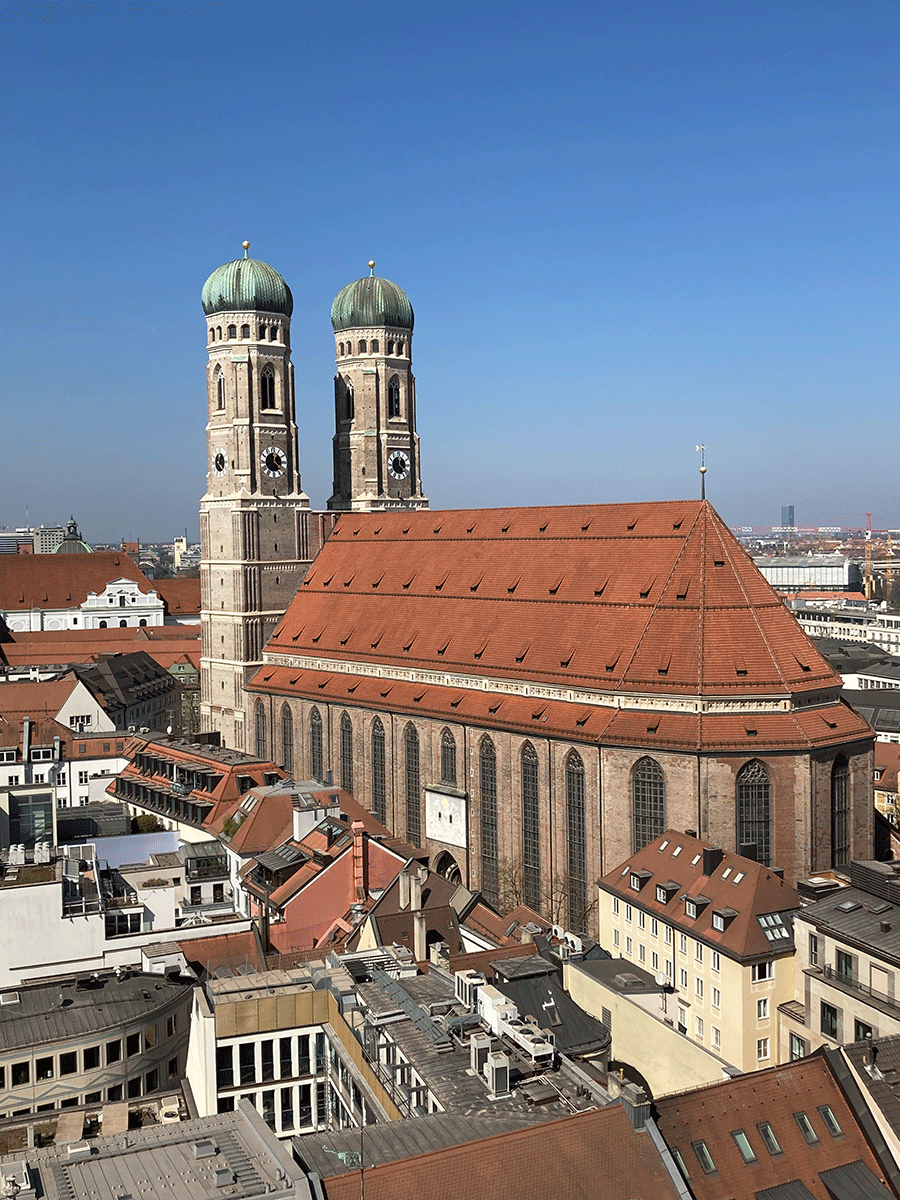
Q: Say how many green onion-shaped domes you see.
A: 2